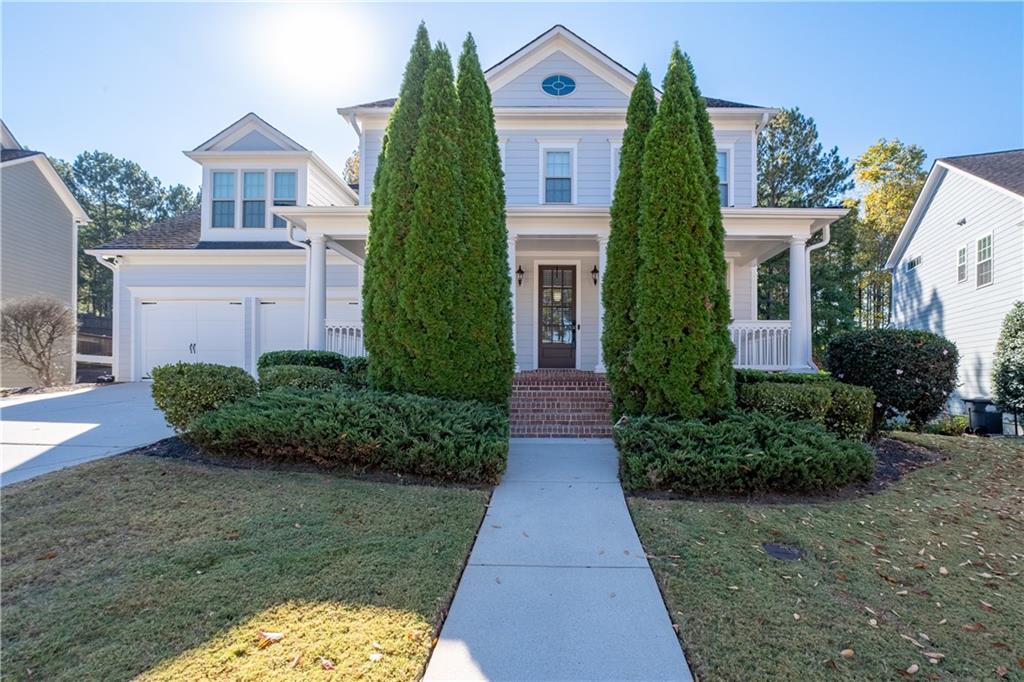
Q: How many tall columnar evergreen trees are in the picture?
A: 6